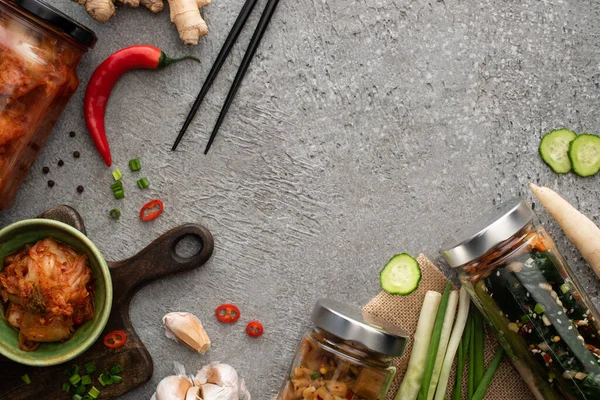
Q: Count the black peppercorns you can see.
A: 6